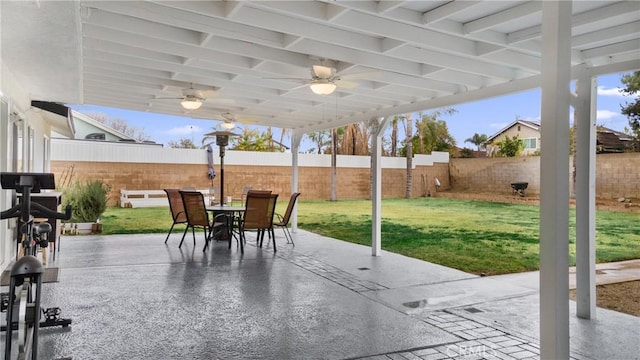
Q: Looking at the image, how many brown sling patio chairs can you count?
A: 5